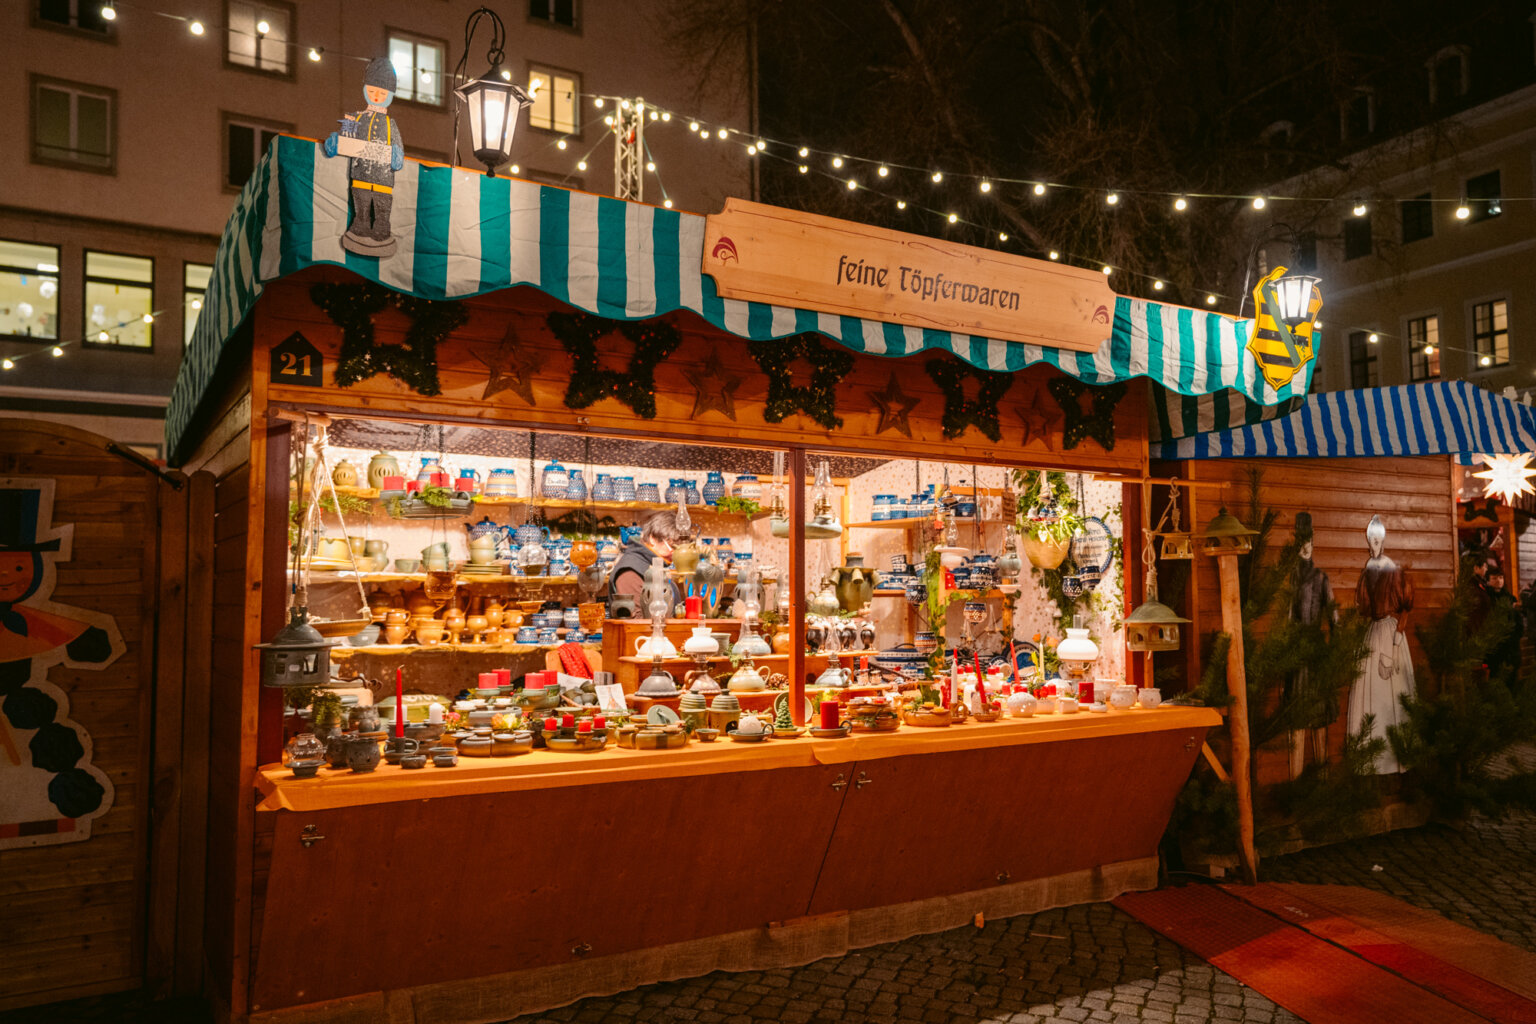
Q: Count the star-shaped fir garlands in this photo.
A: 5